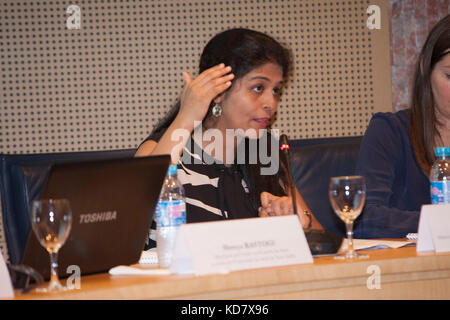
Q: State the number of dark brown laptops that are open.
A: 1